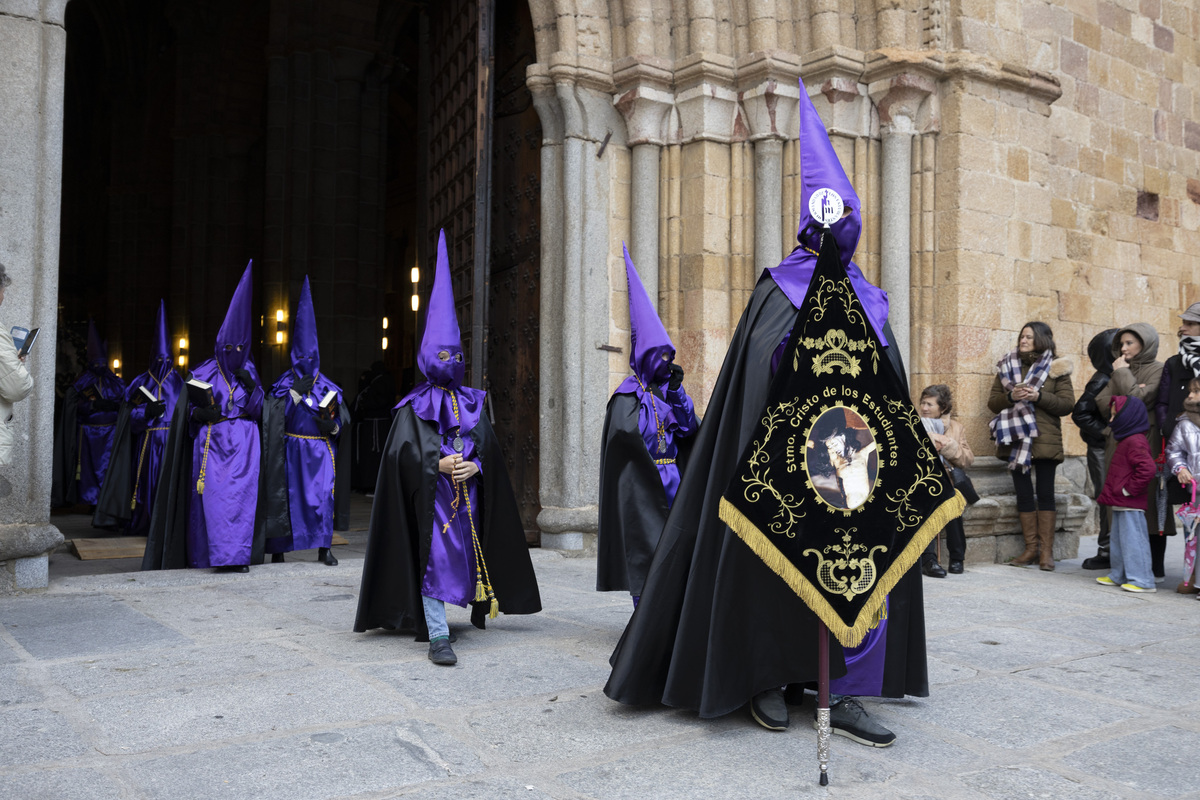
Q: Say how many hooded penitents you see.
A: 7